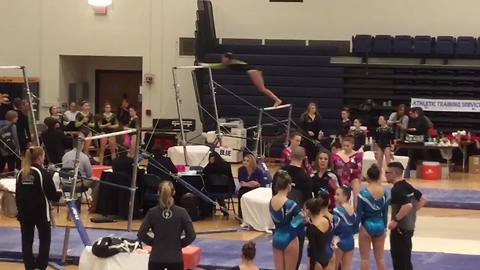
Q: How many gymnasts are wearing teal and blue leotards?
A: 3